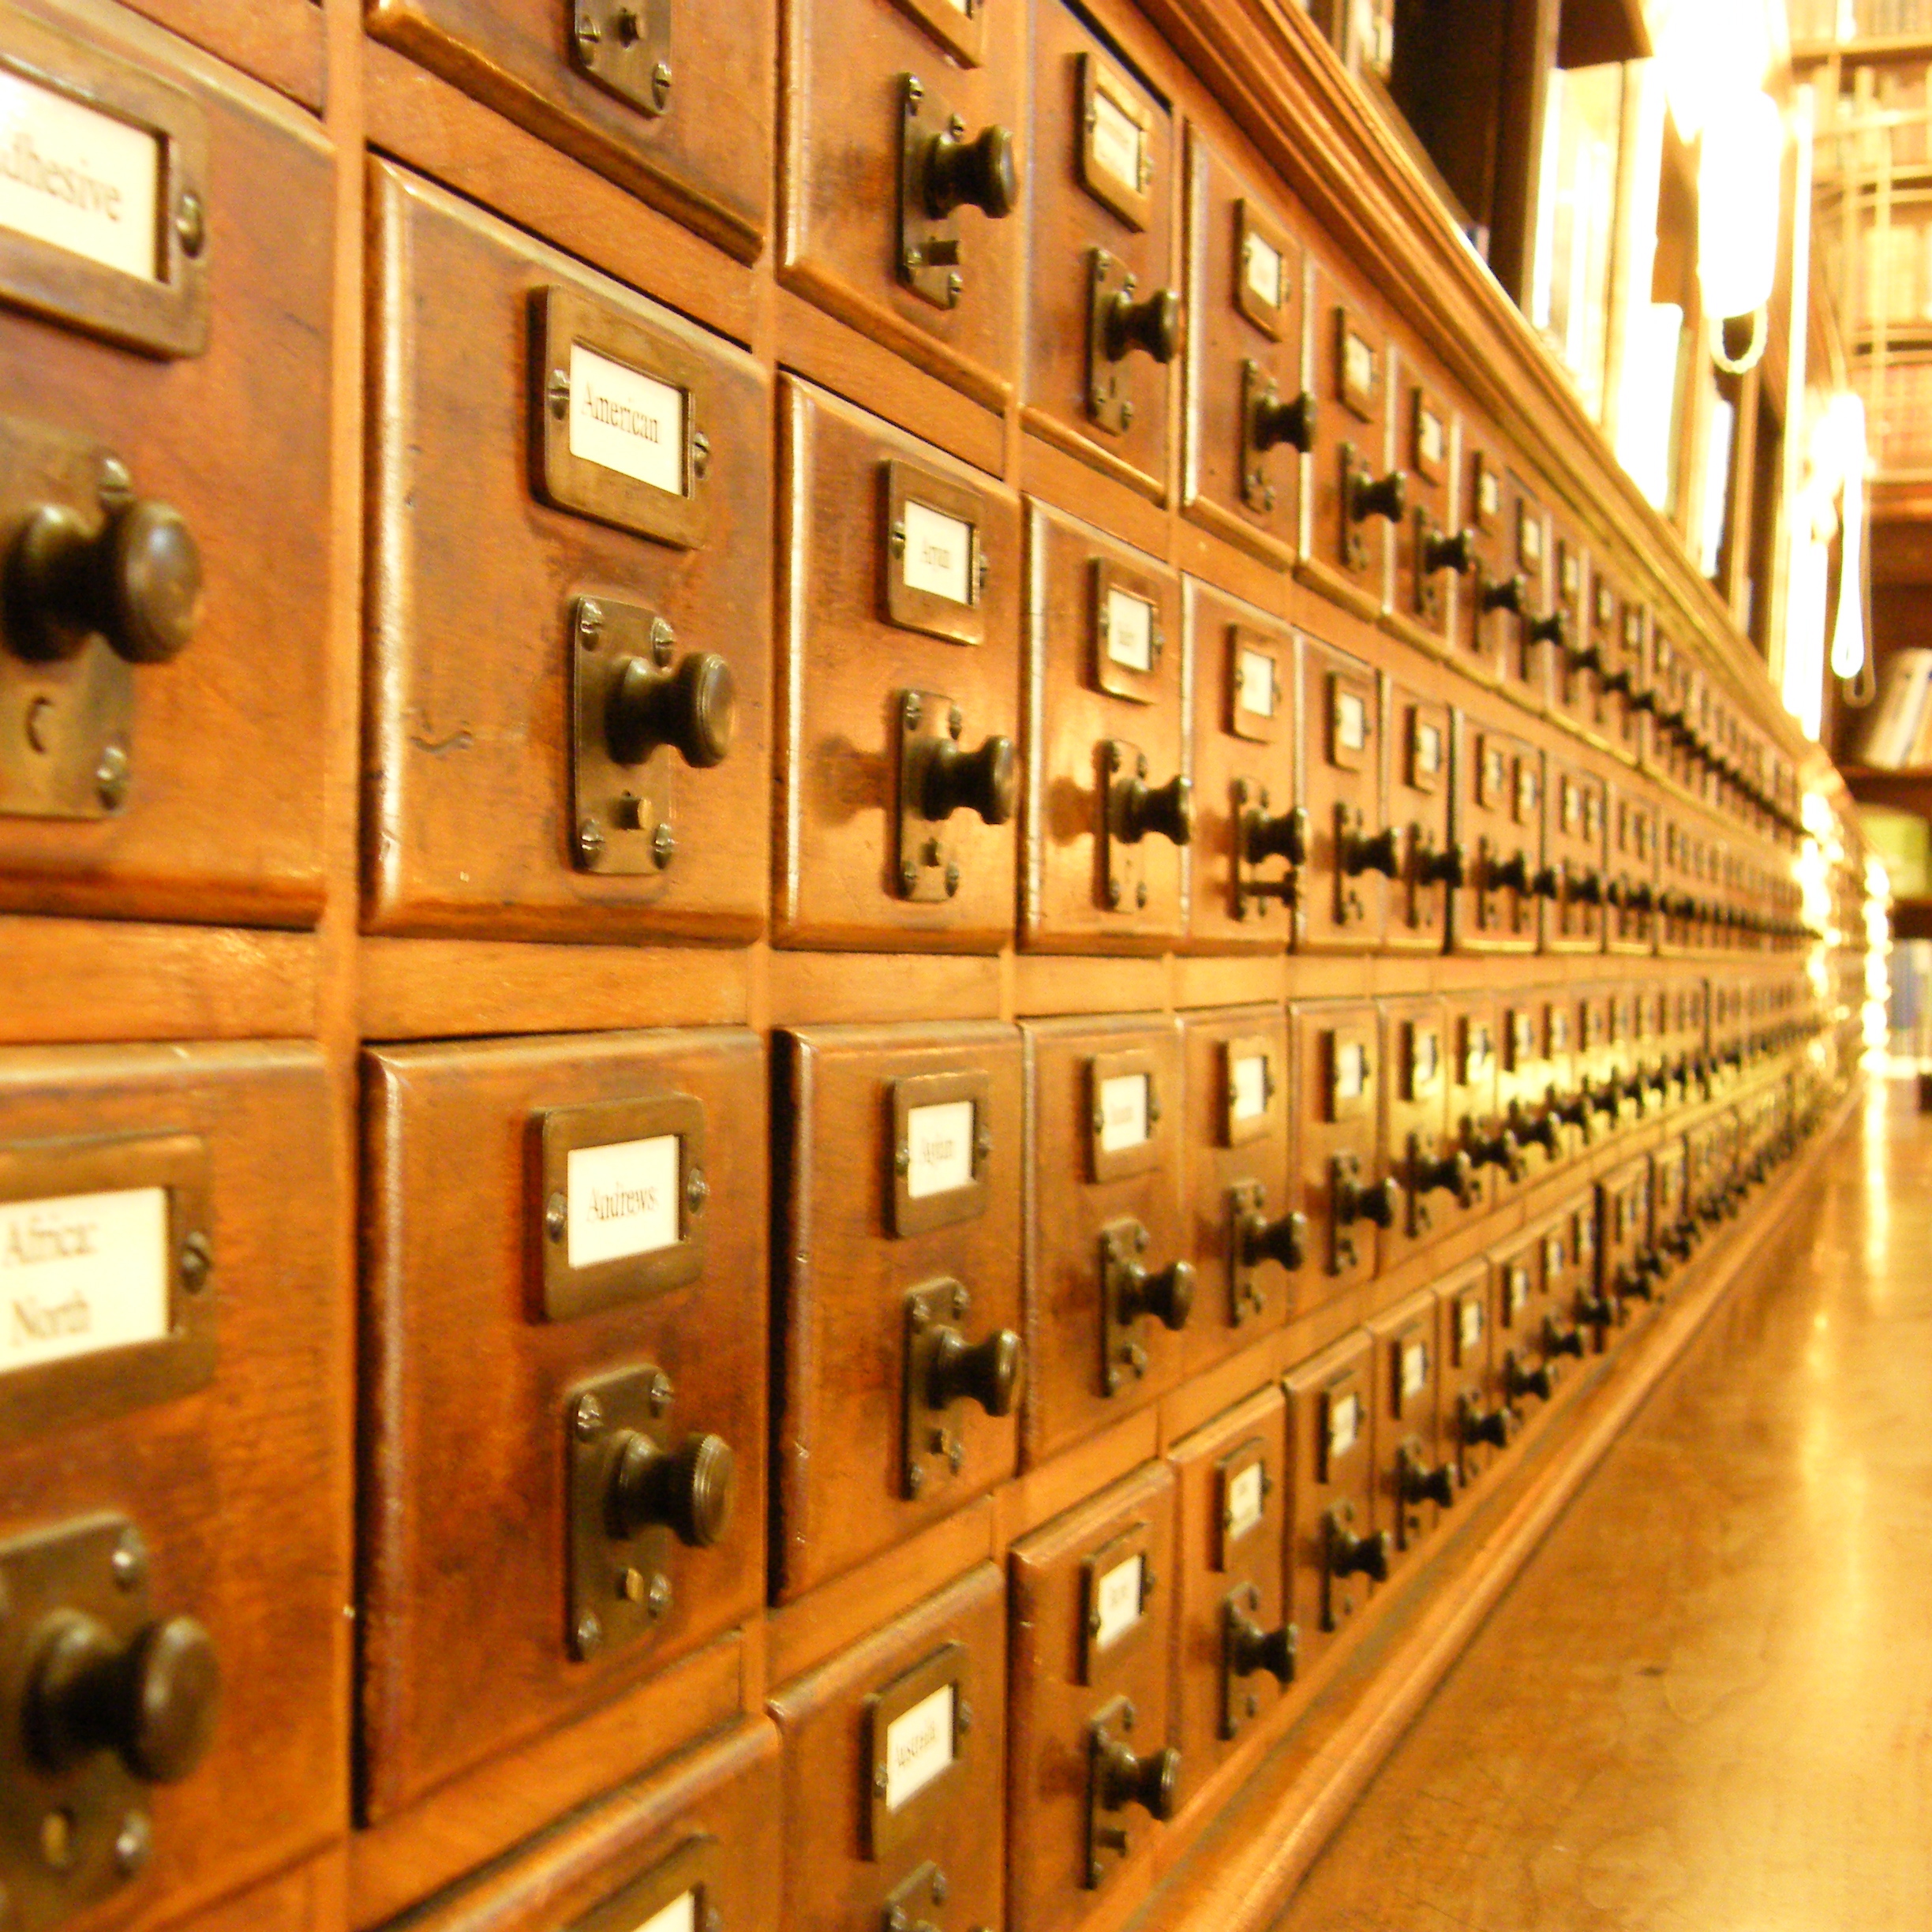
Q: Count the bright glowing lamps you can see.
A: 2